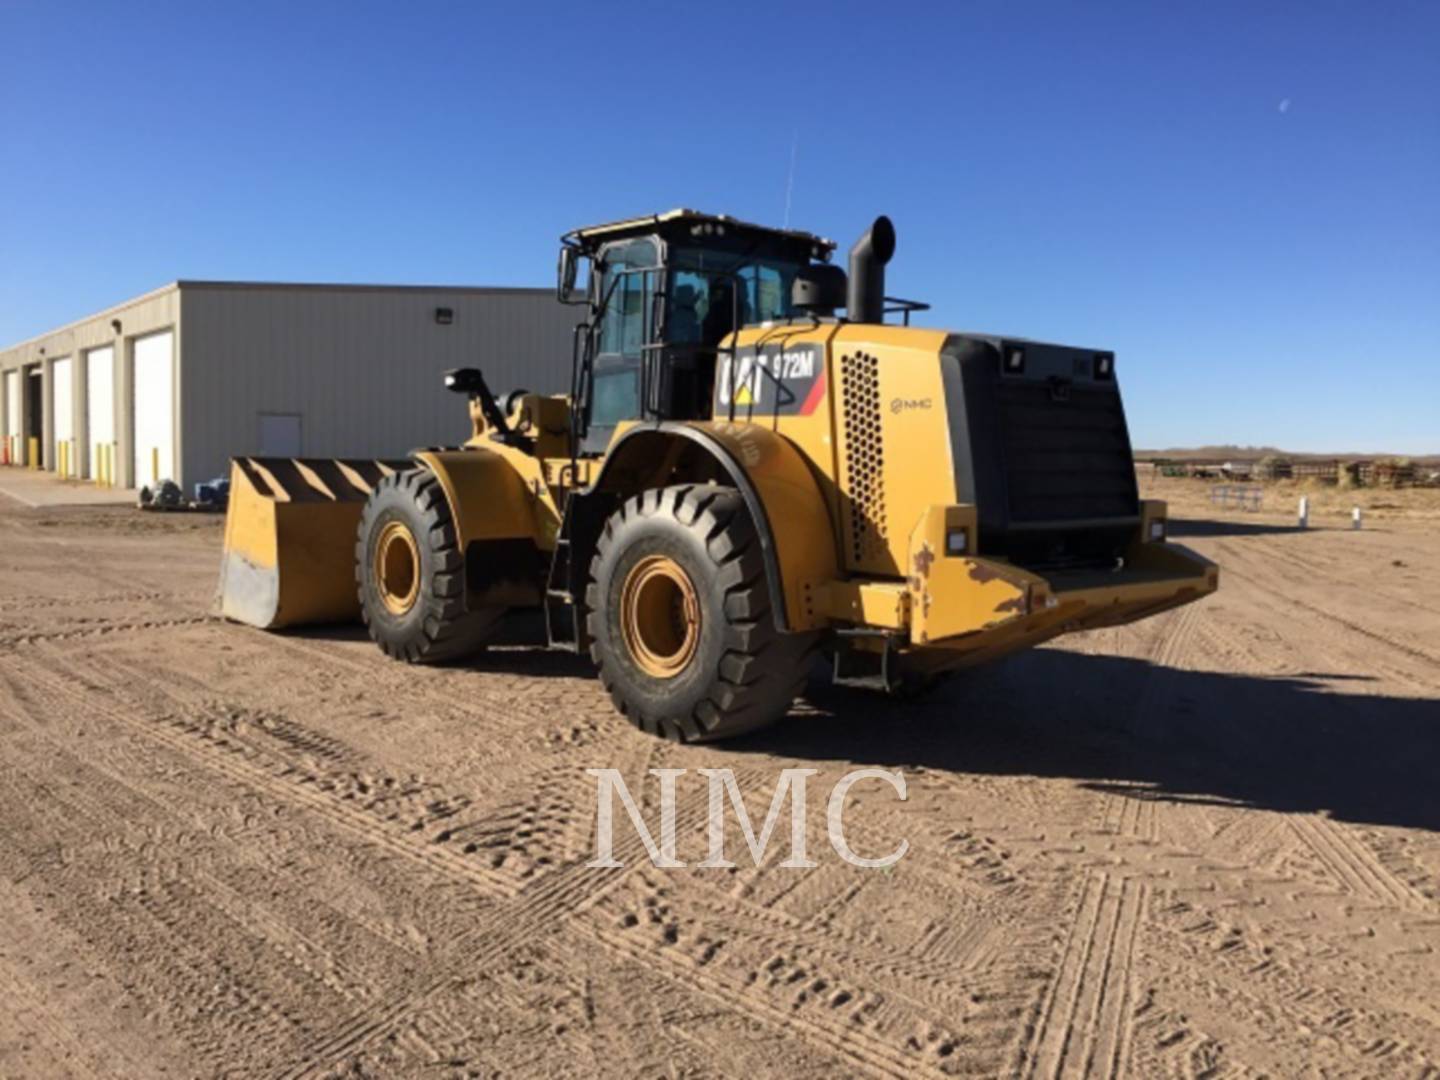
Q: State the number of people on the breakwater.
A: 0